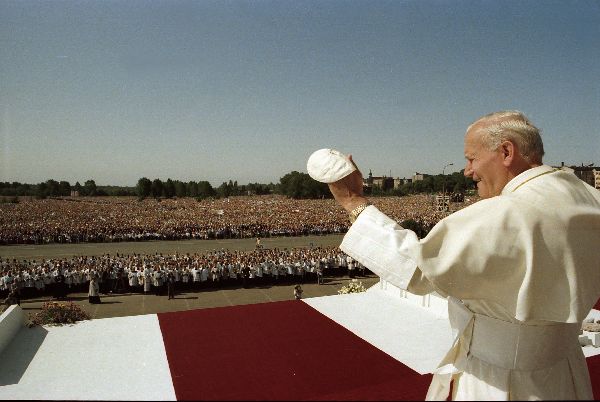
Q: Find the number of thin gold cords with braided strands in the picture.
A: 1